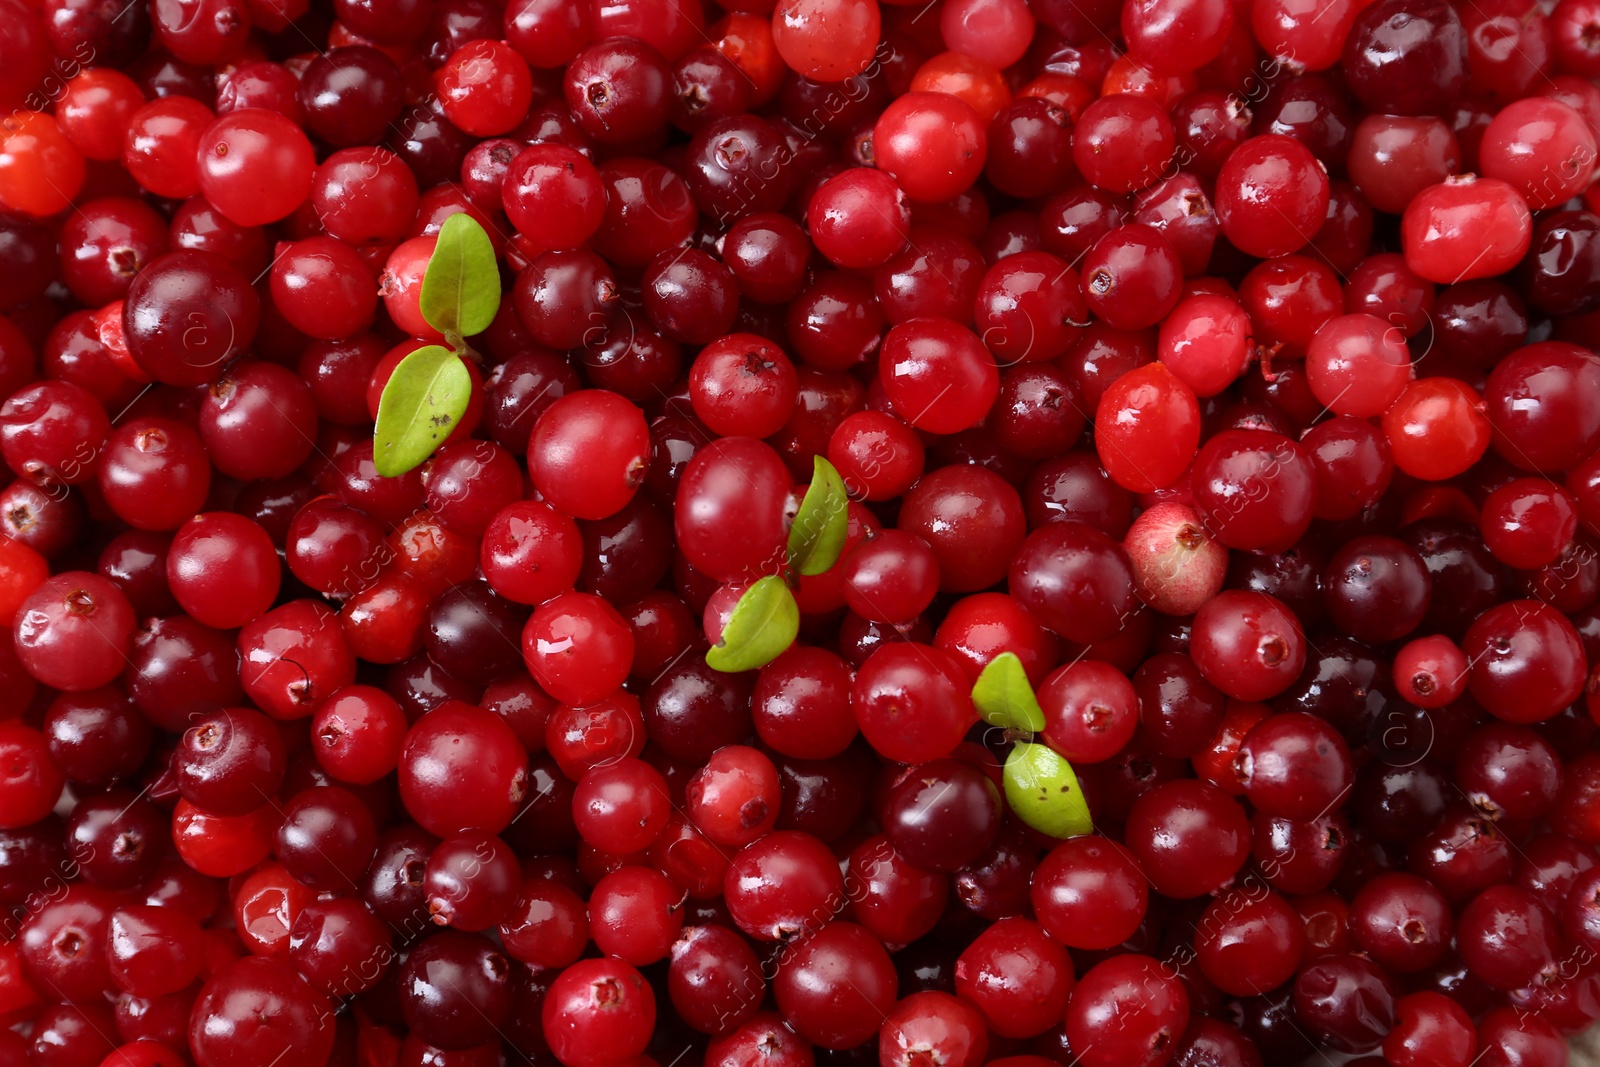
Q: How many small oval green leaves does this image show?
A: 6